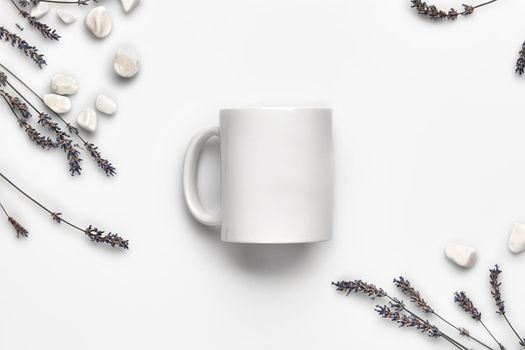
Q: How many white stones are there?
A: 11